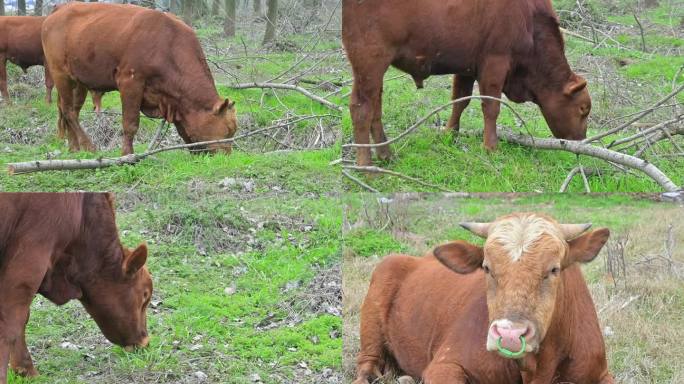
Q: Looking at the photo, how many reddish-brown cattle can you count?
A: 5